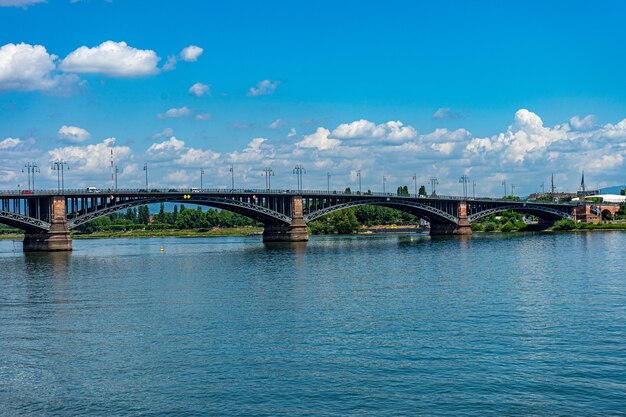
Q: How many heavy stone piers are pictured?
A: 3